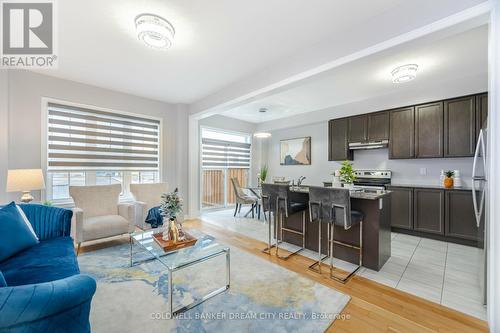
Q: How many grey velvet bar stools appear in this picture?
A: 2